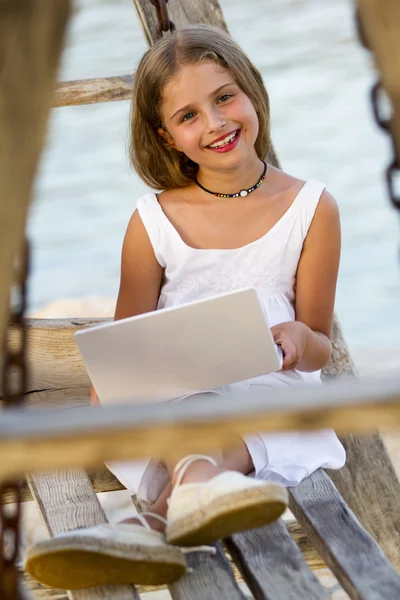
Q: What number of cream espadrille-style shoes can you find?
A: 2